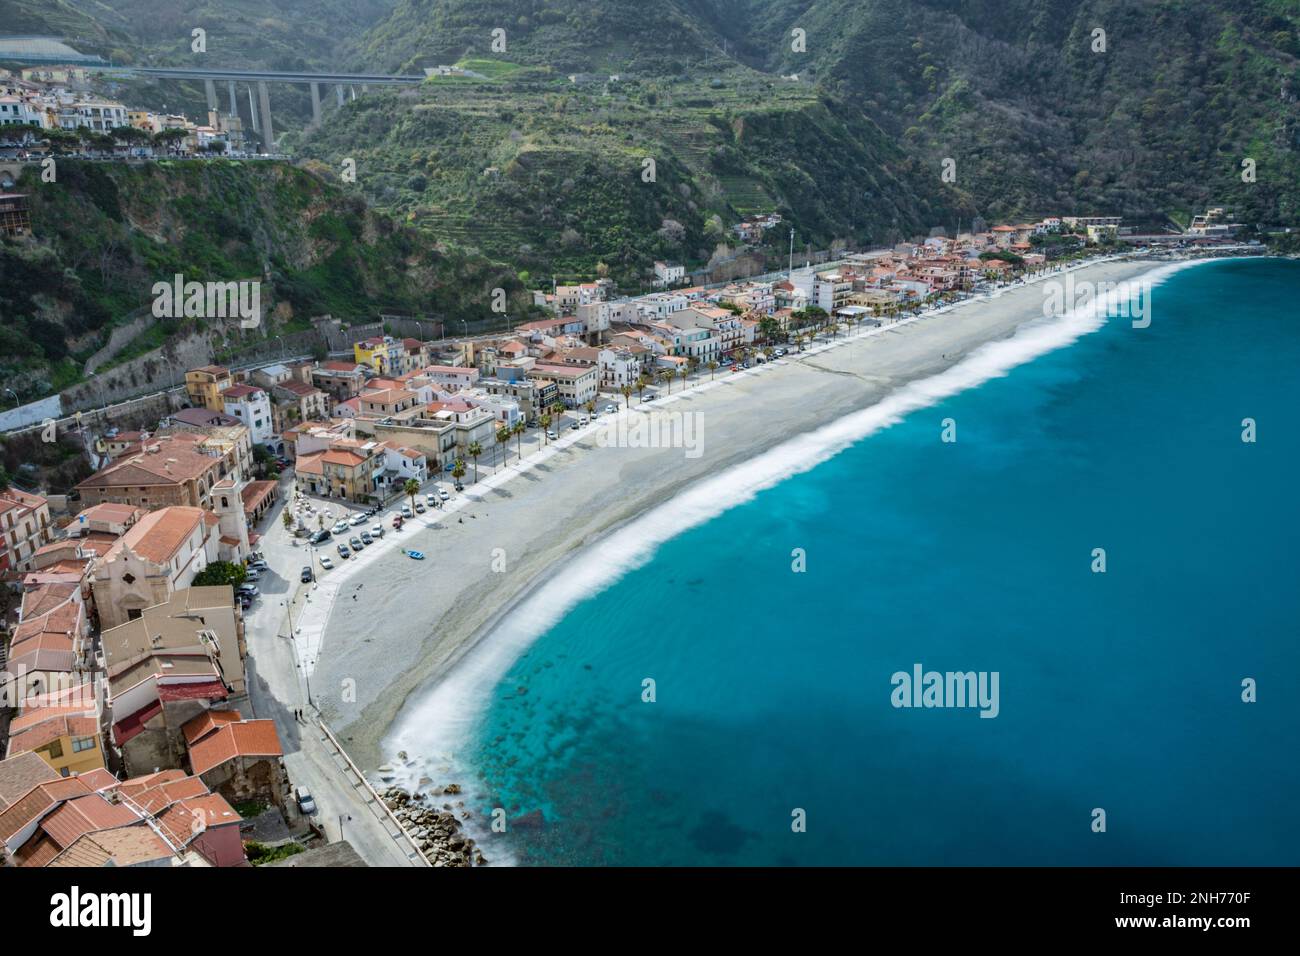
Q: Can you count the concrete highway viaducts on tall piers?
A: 1